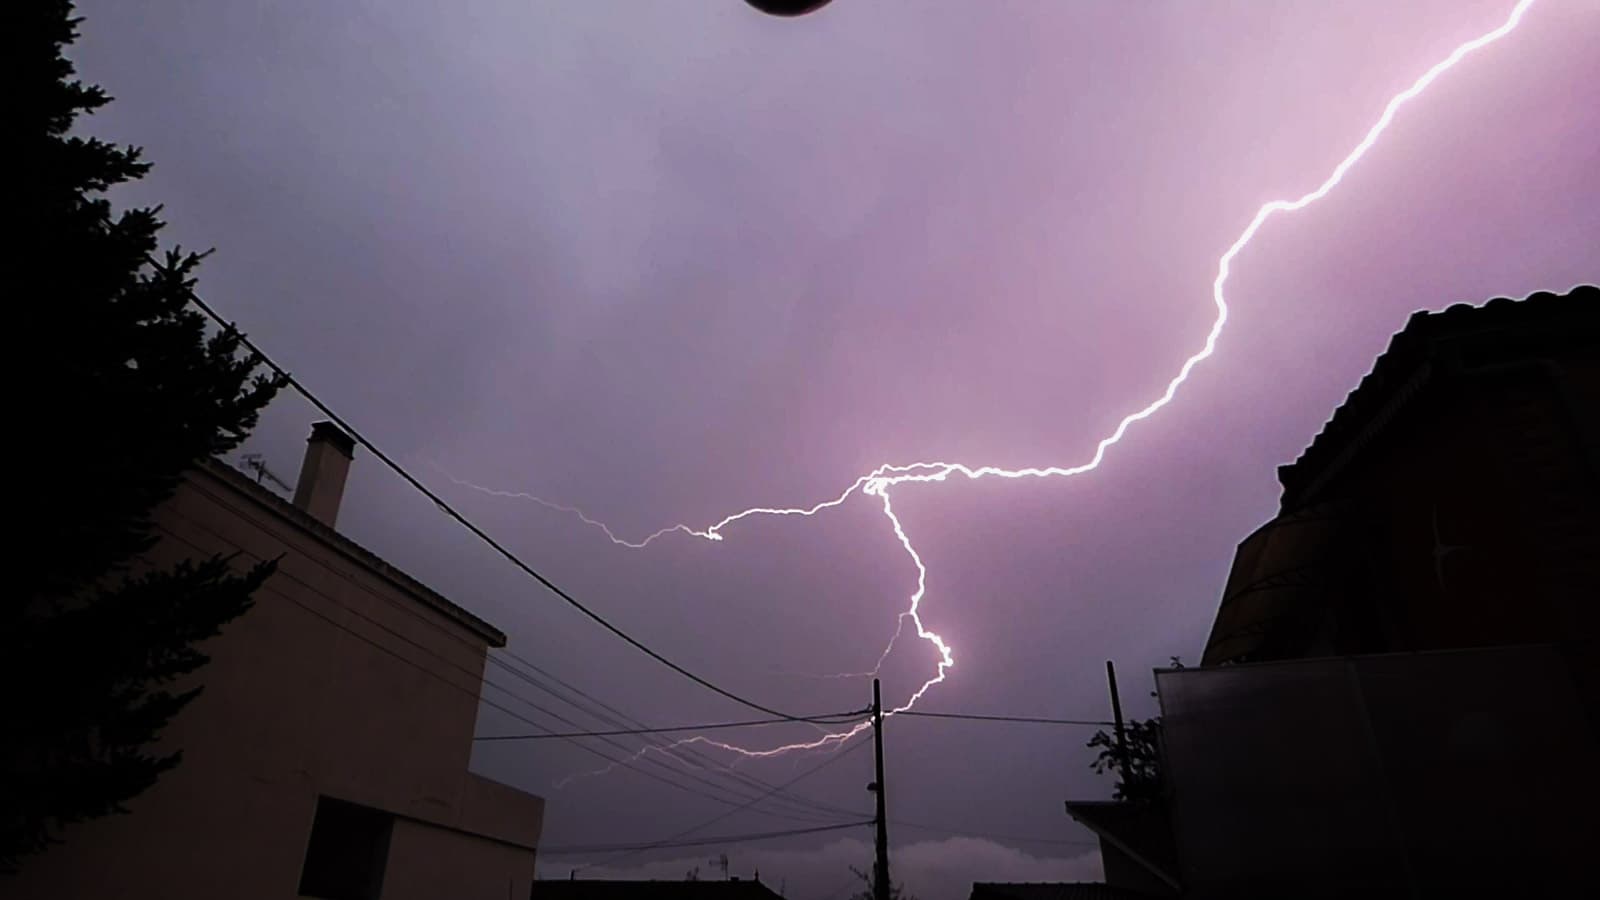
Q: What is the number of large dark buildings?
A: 2